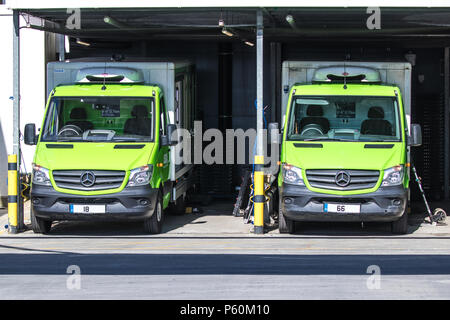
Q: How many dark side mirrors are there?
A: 4